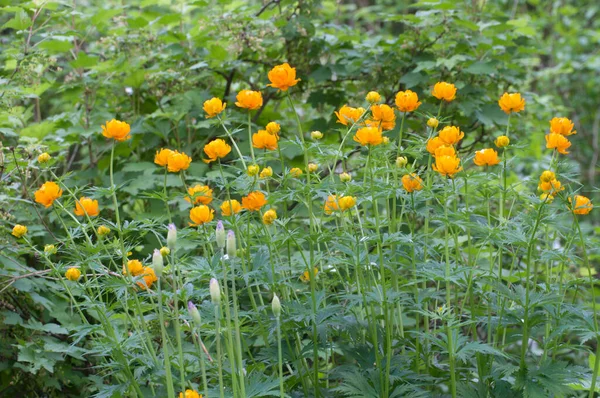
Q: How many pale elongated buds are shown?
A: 7